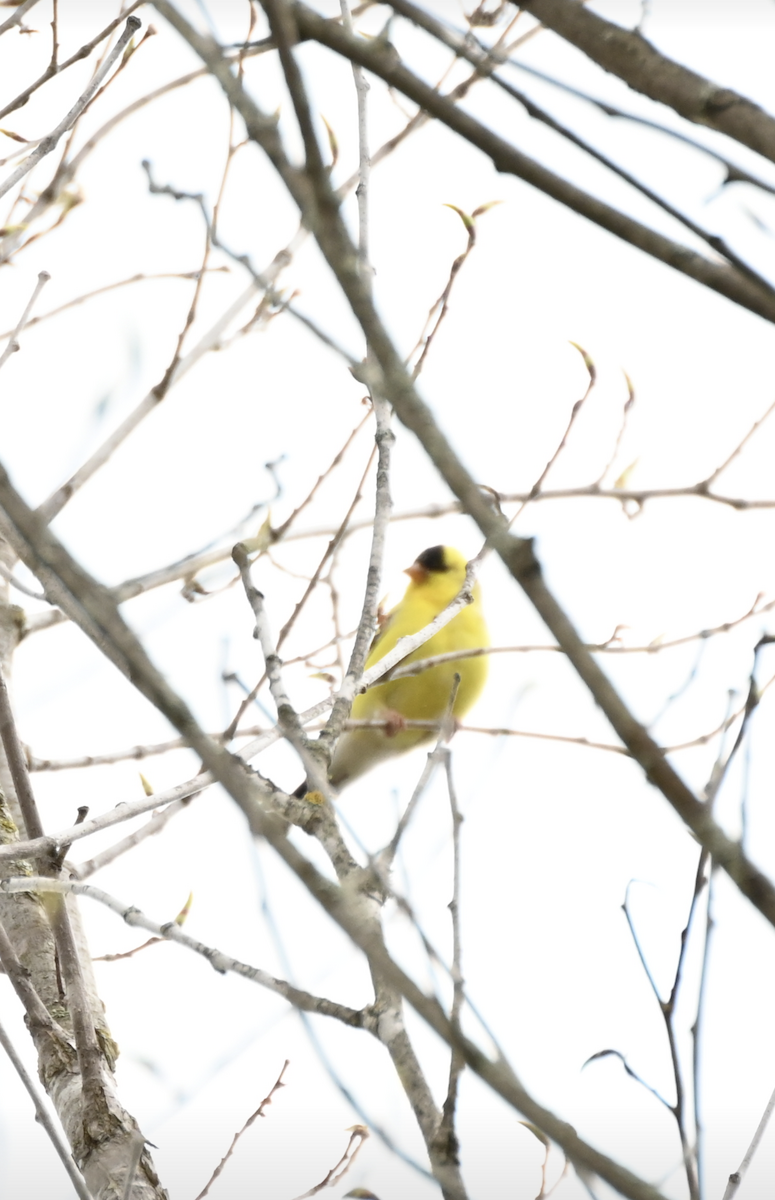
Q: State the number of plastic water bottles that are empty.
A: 0